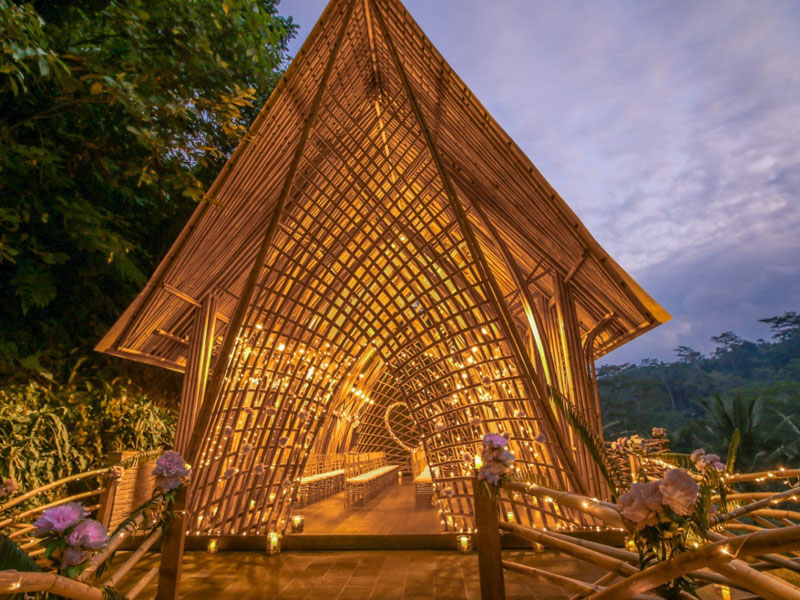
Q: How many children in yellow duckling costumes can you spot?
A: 0